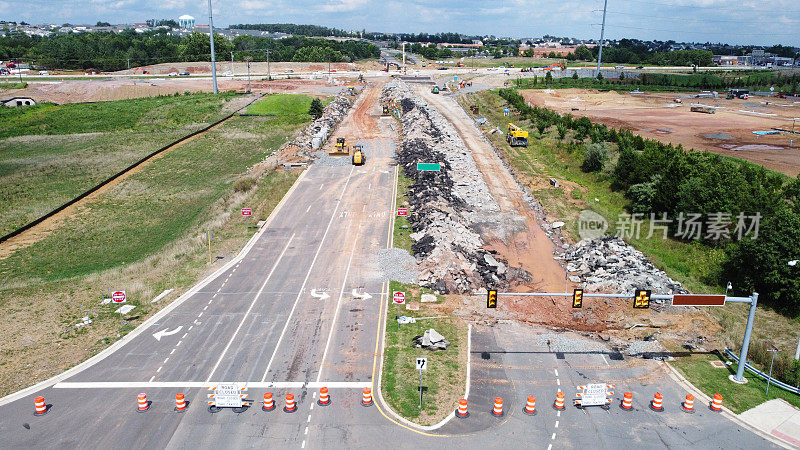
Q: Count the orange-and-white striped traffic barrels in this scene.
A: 15